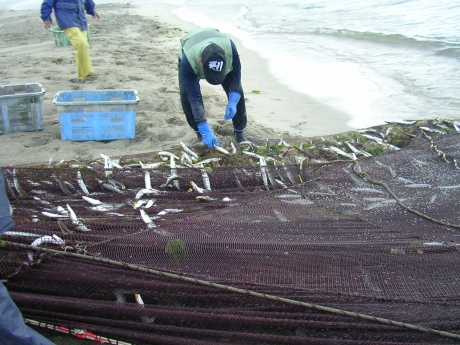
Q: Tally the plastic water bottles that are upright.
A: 0